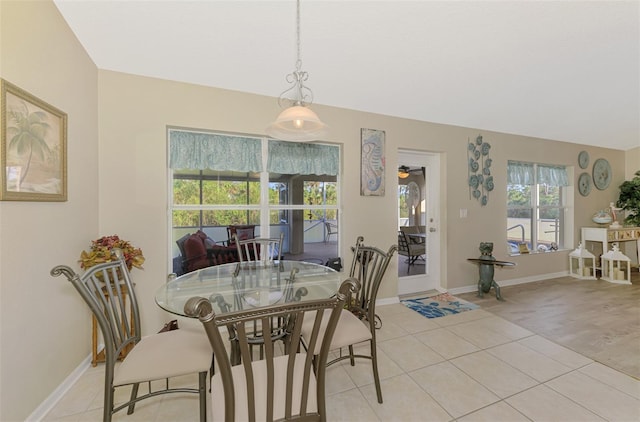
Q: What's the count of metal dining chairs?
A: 4